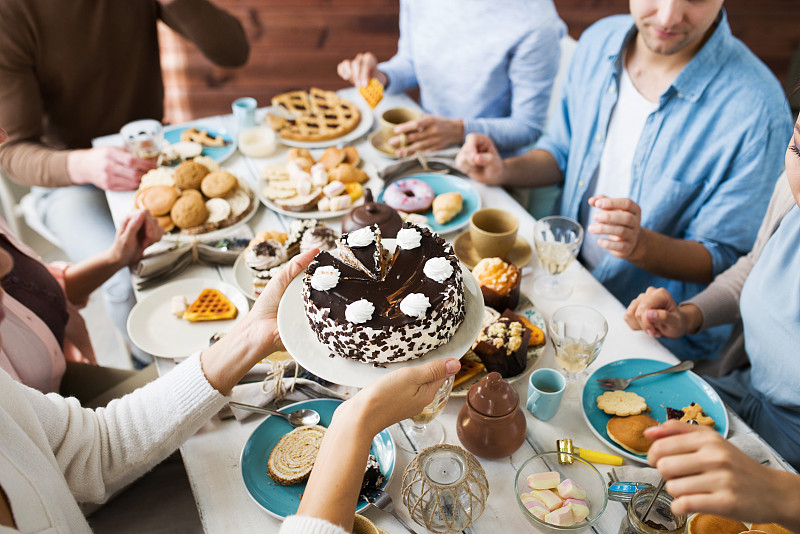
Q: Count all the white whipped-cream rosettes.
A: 6